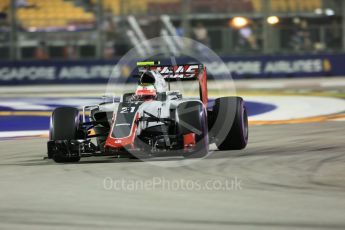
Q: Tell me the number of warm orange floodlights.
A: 2